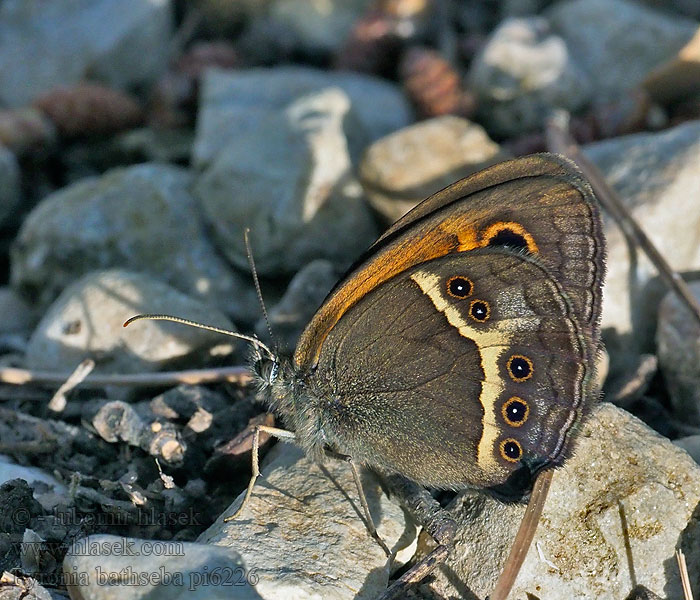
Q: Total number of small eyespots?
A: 5